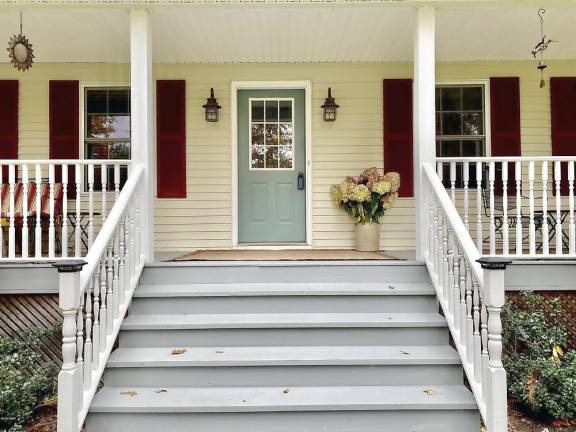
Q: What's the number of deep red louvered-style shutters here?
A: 6